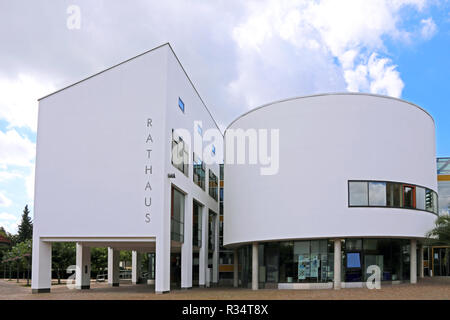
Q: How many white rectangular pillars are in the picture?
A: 8